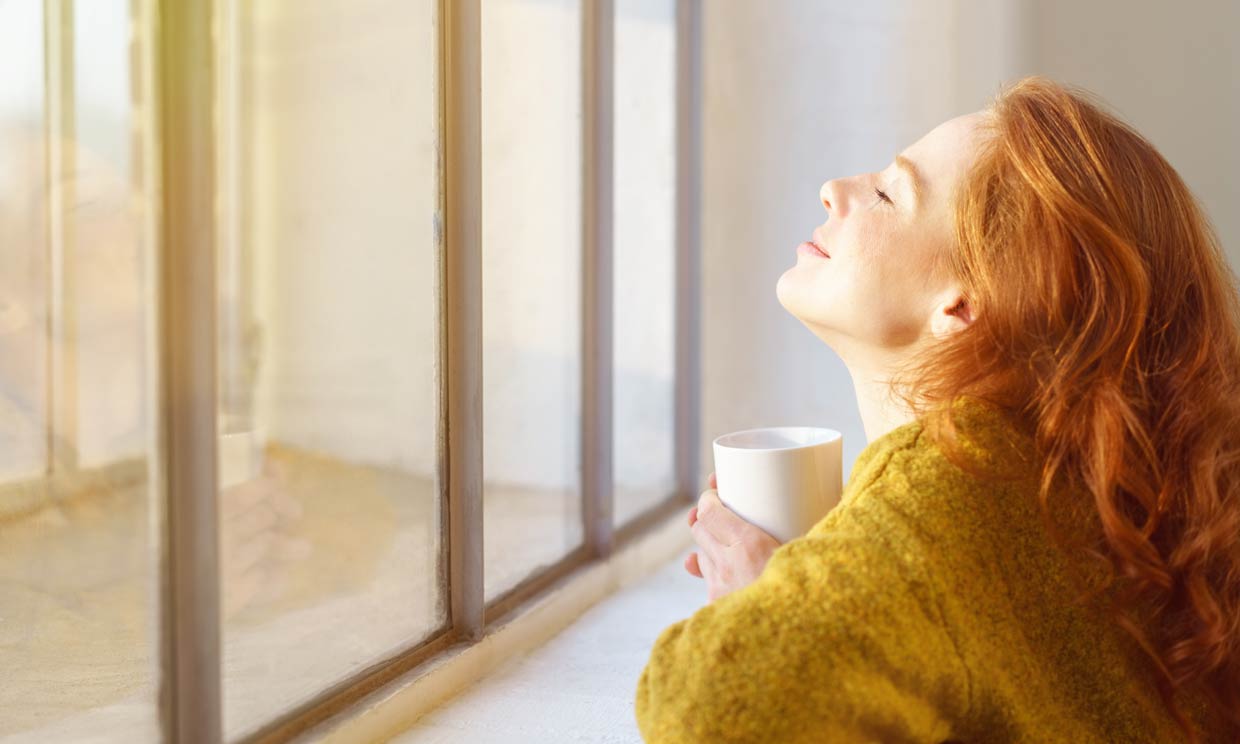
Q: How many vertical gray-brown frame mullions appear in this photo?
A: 4